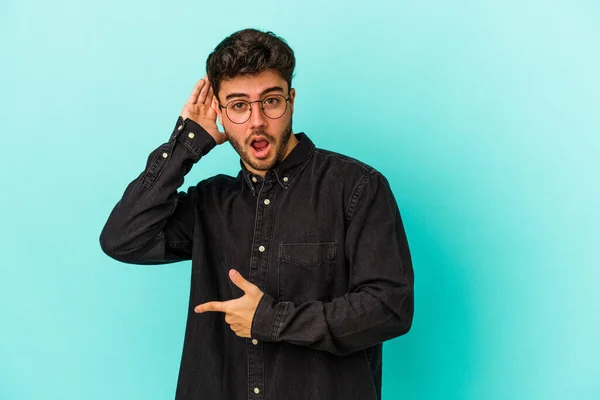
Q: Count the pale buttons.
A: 9